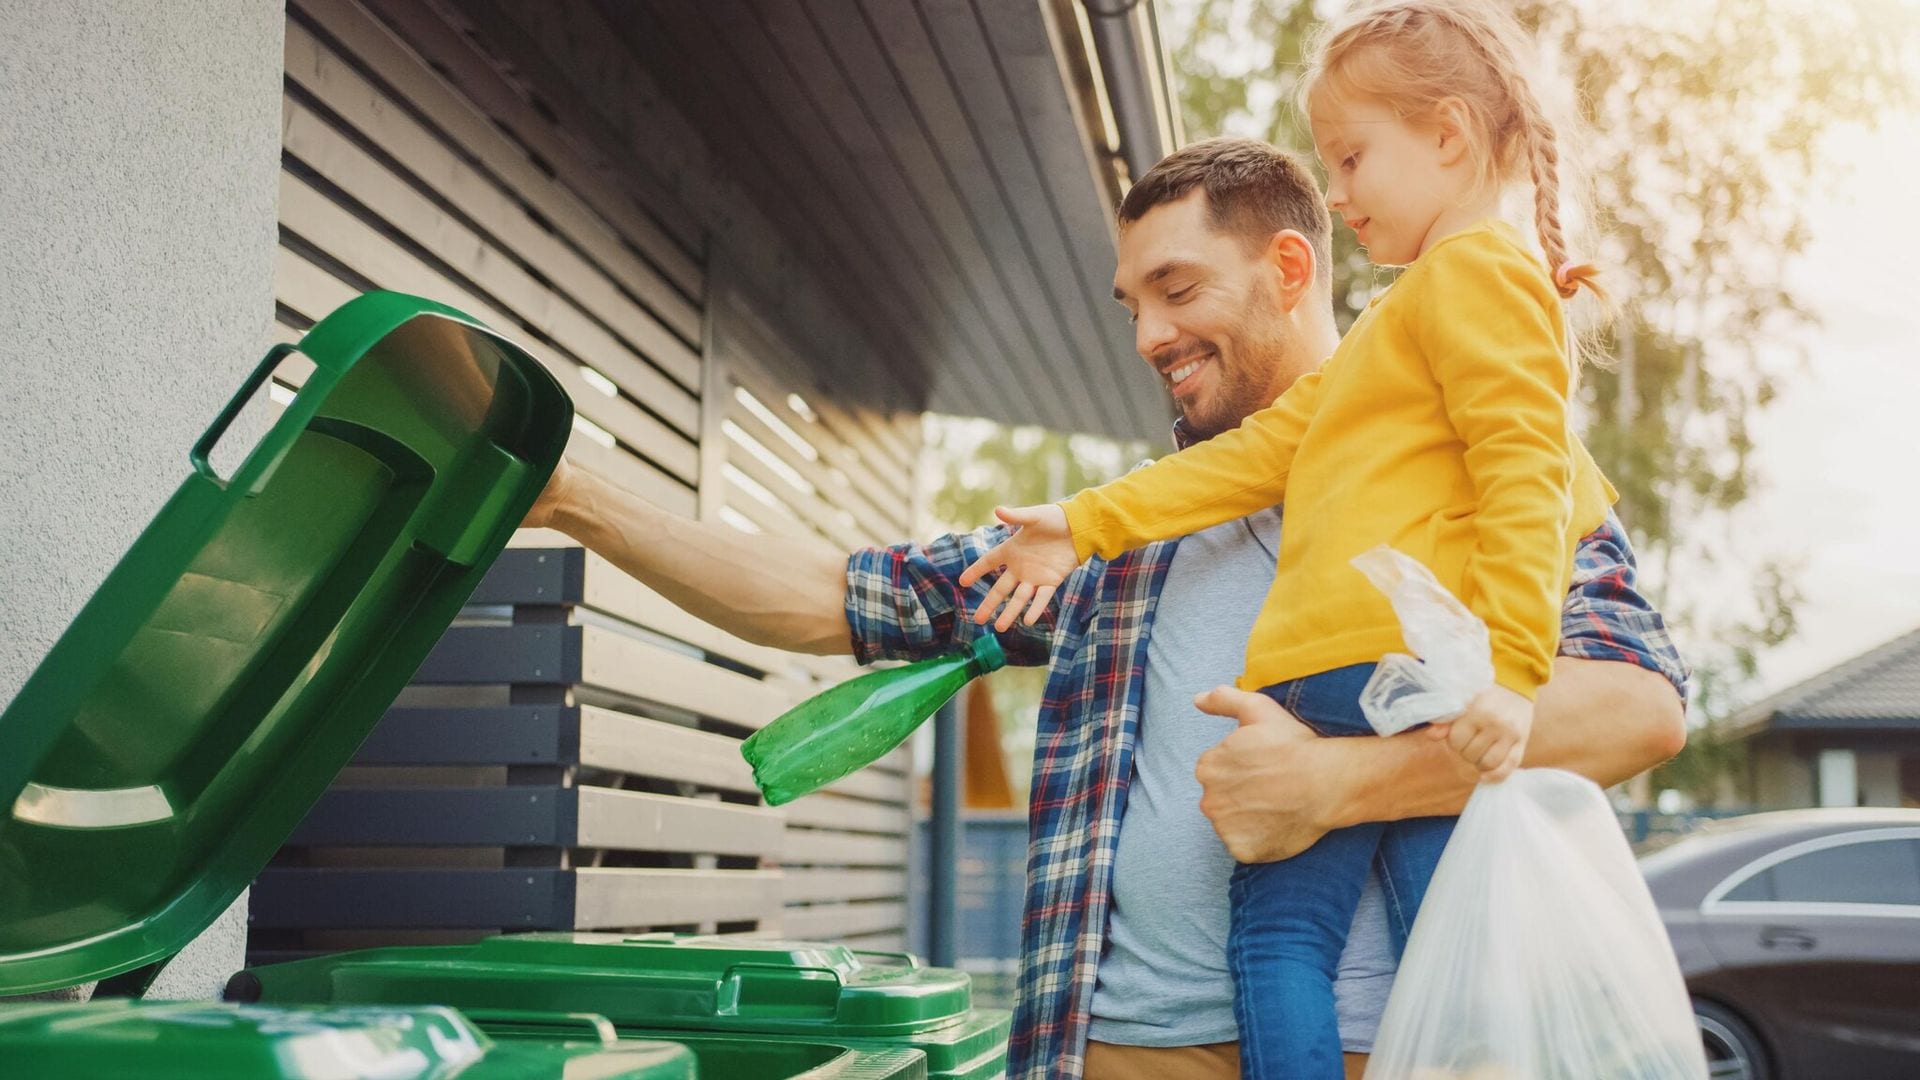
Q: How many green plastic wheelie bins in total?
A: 3